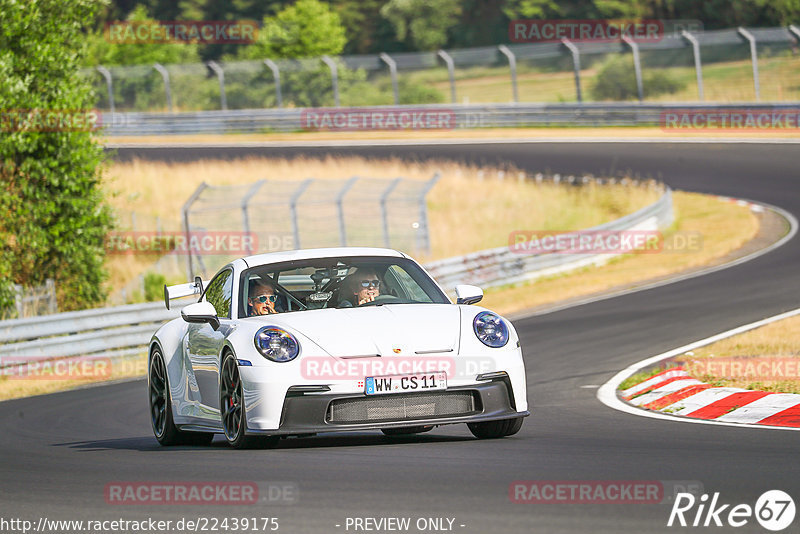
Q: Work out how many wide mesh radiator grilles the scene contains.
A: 1